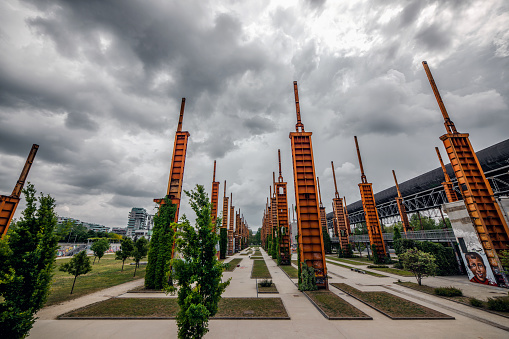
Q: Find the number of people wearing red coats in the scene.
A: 0